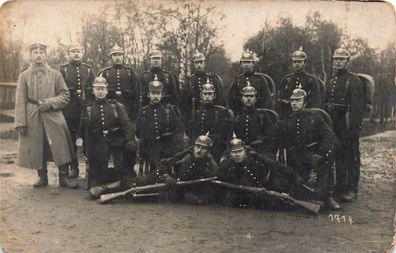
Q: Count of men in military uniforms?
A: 15